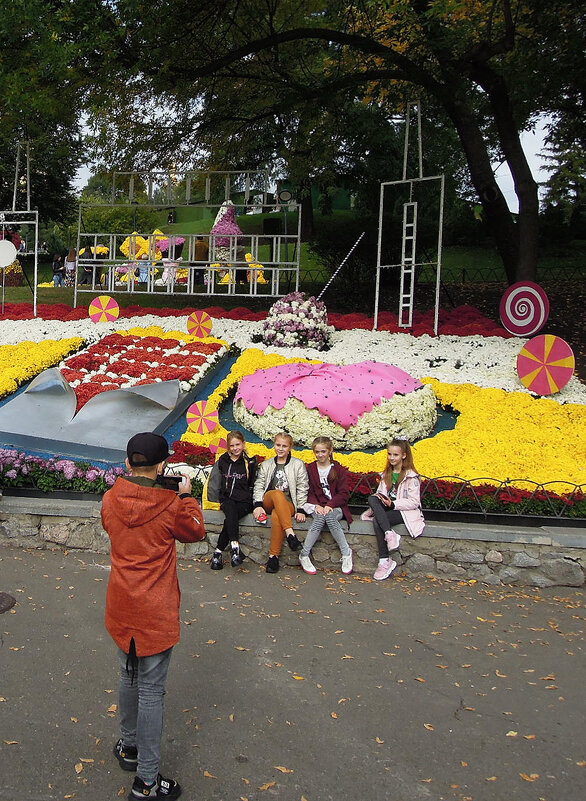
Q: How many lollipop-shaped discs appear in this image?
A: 6